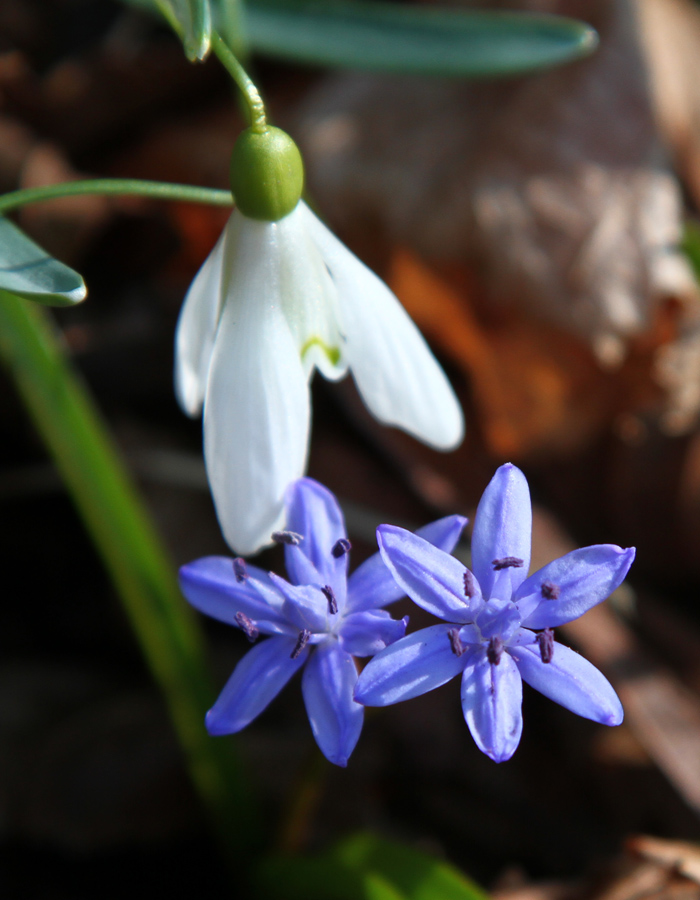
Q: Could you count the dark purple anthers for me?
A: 12